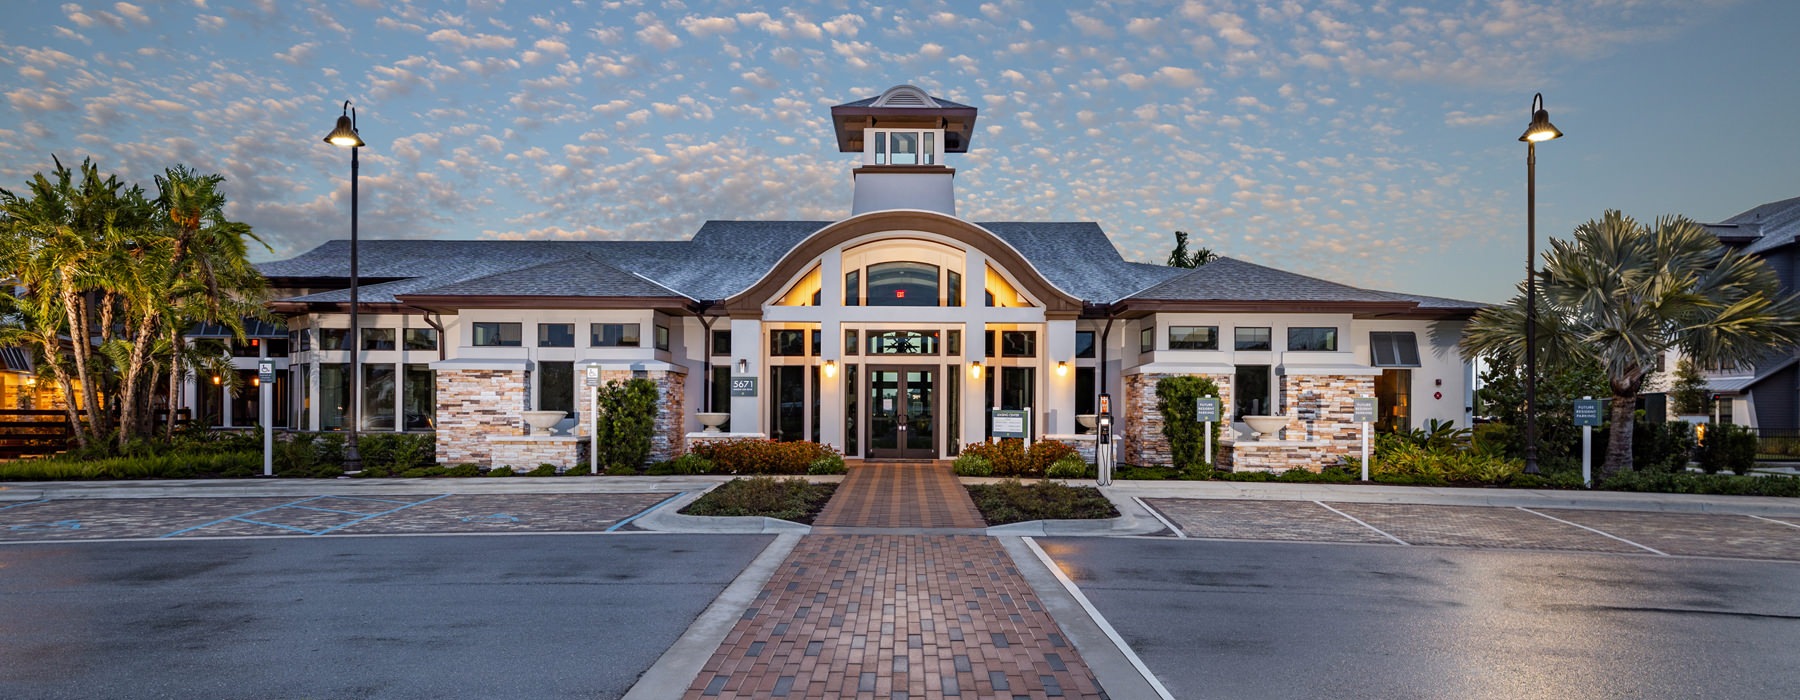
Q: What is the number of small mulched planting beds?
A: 2